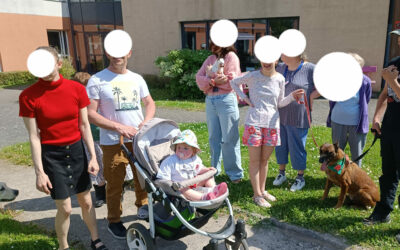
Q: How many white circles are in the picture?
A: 6